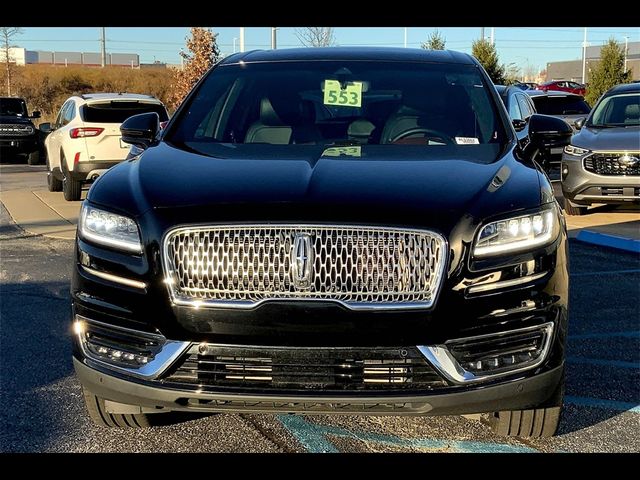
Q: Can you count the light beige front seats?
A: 0